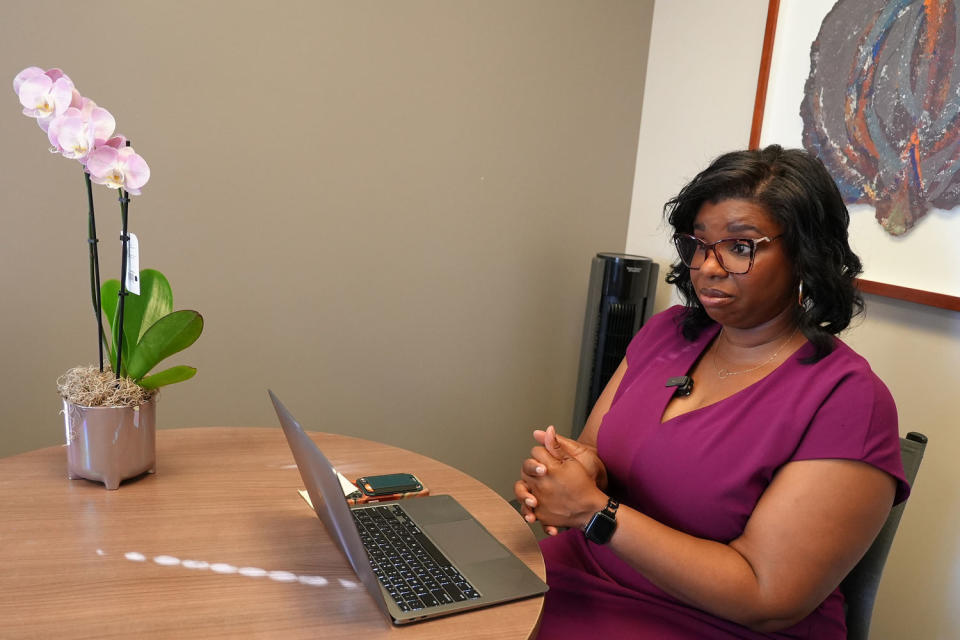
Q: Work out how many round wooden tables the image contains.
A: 1